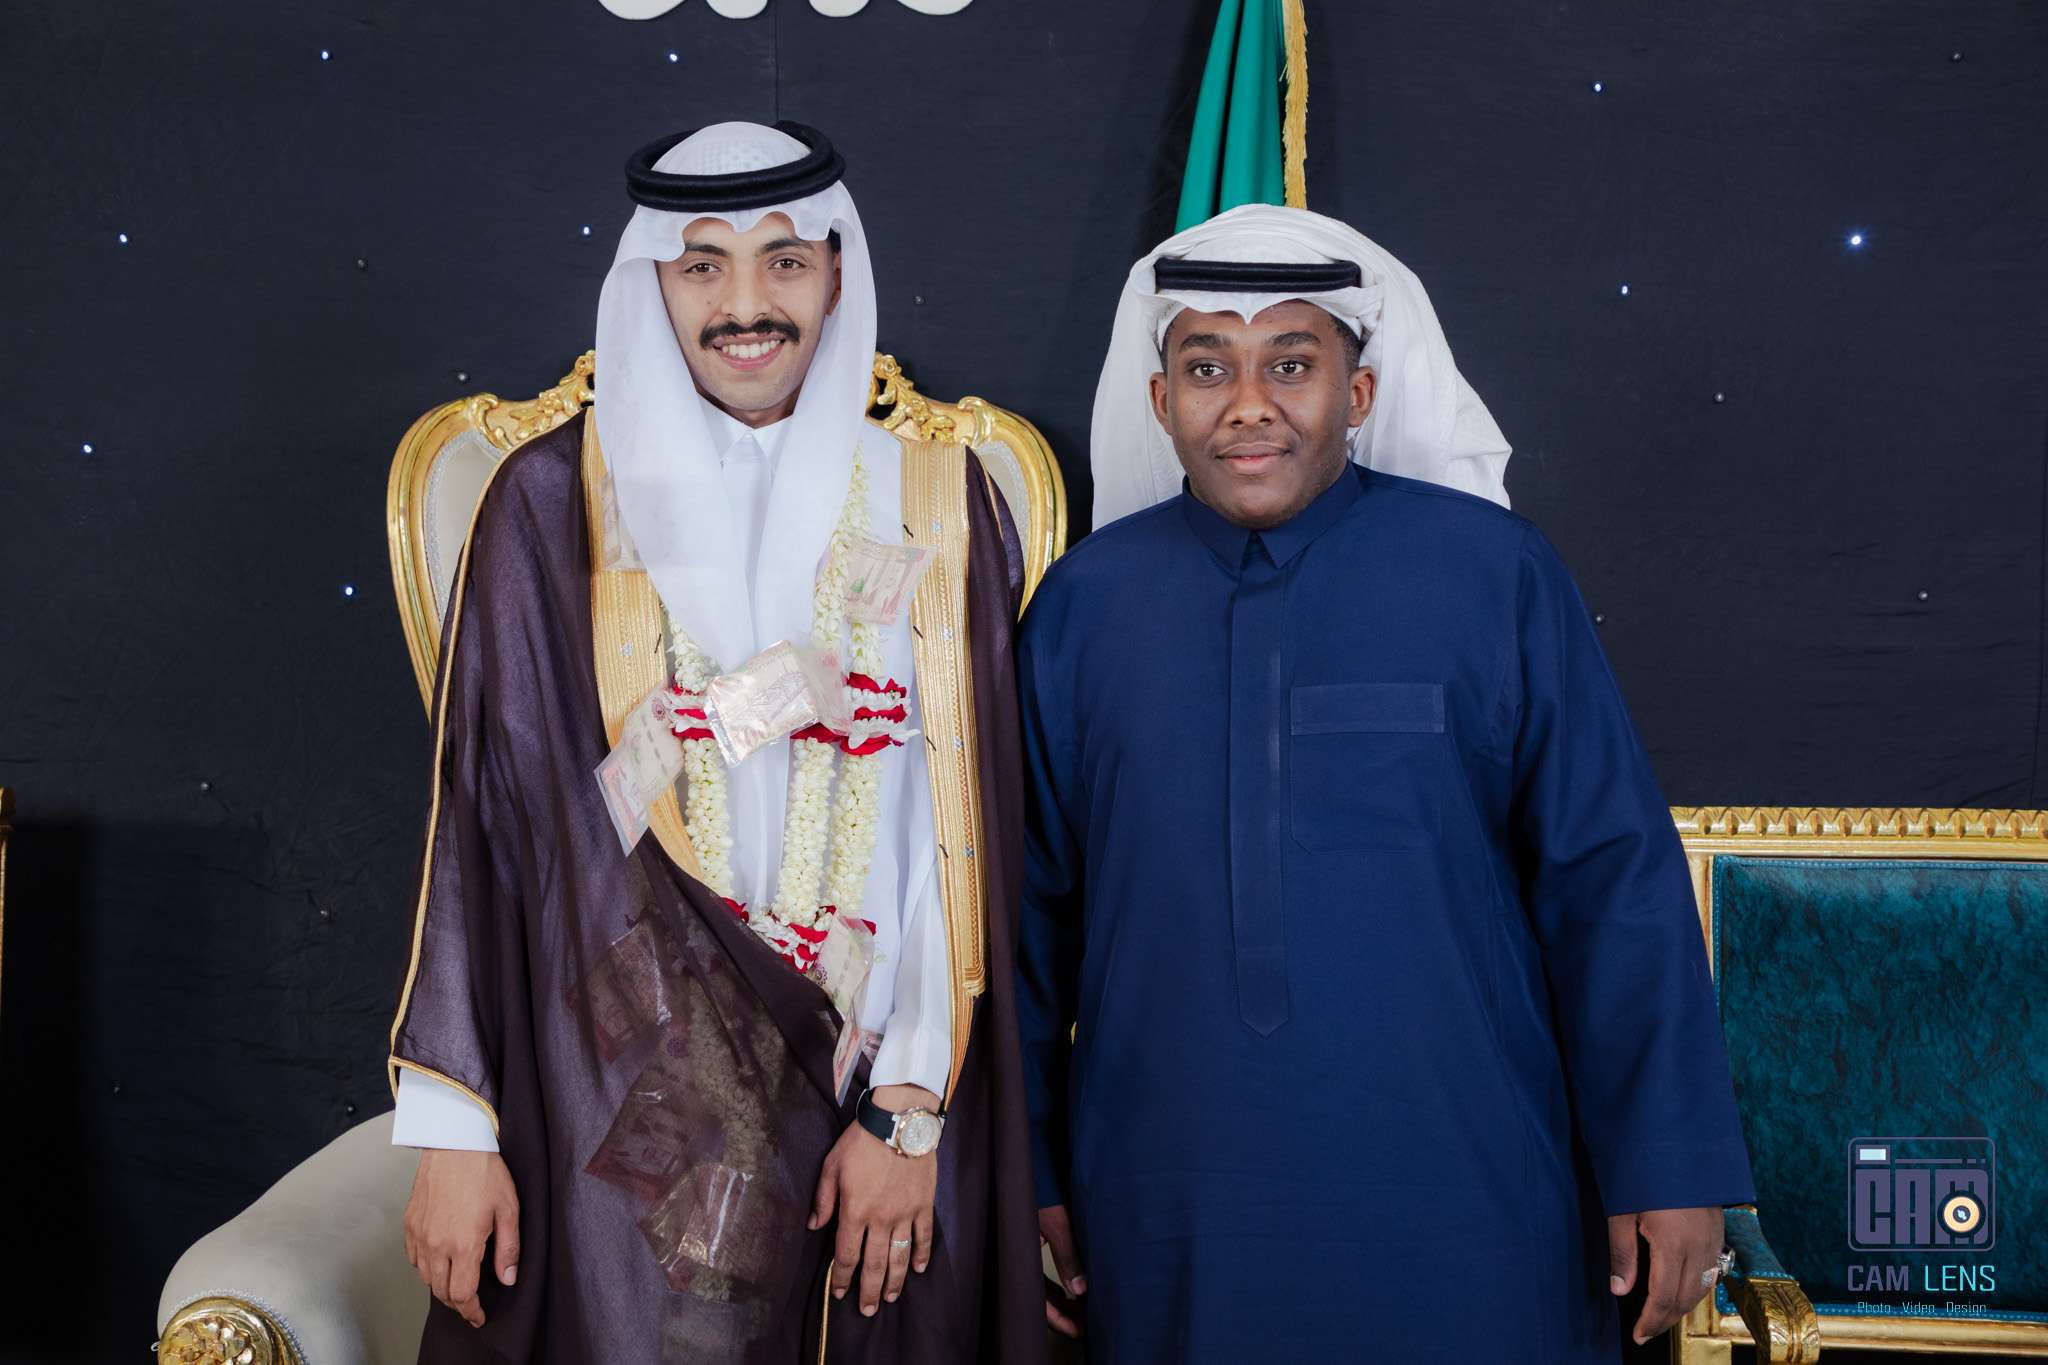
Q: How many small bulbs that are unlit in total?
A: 11